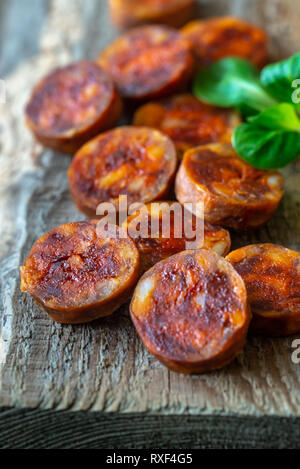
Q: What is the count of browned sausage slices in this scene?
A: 11